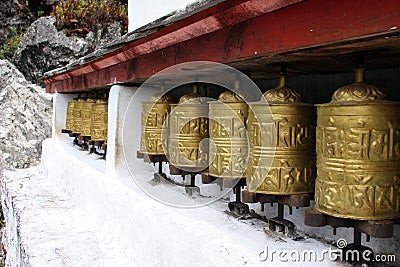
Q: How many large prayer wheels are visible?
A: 5